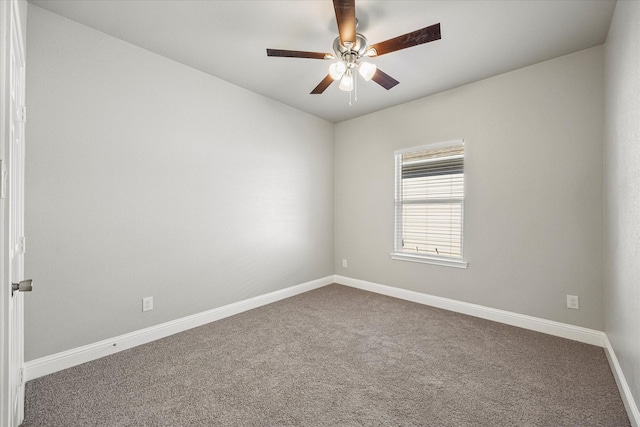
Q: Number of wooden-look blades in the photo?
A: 5